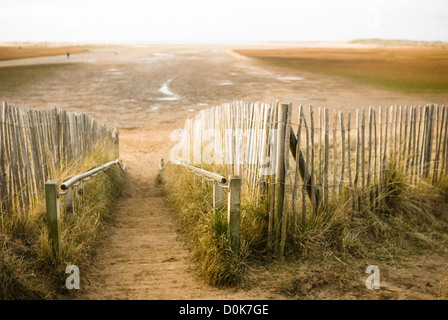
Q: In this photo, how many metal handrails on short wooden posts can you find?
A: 2